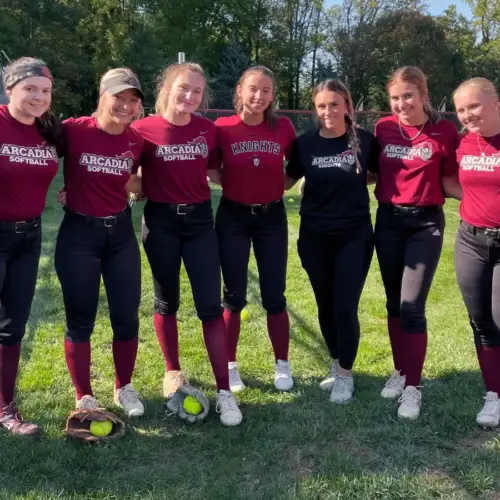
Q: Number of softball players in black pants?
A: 7